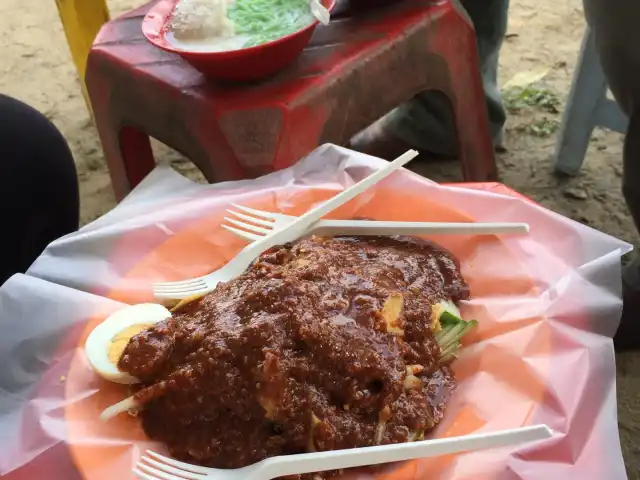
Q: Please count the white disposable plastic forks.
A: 3